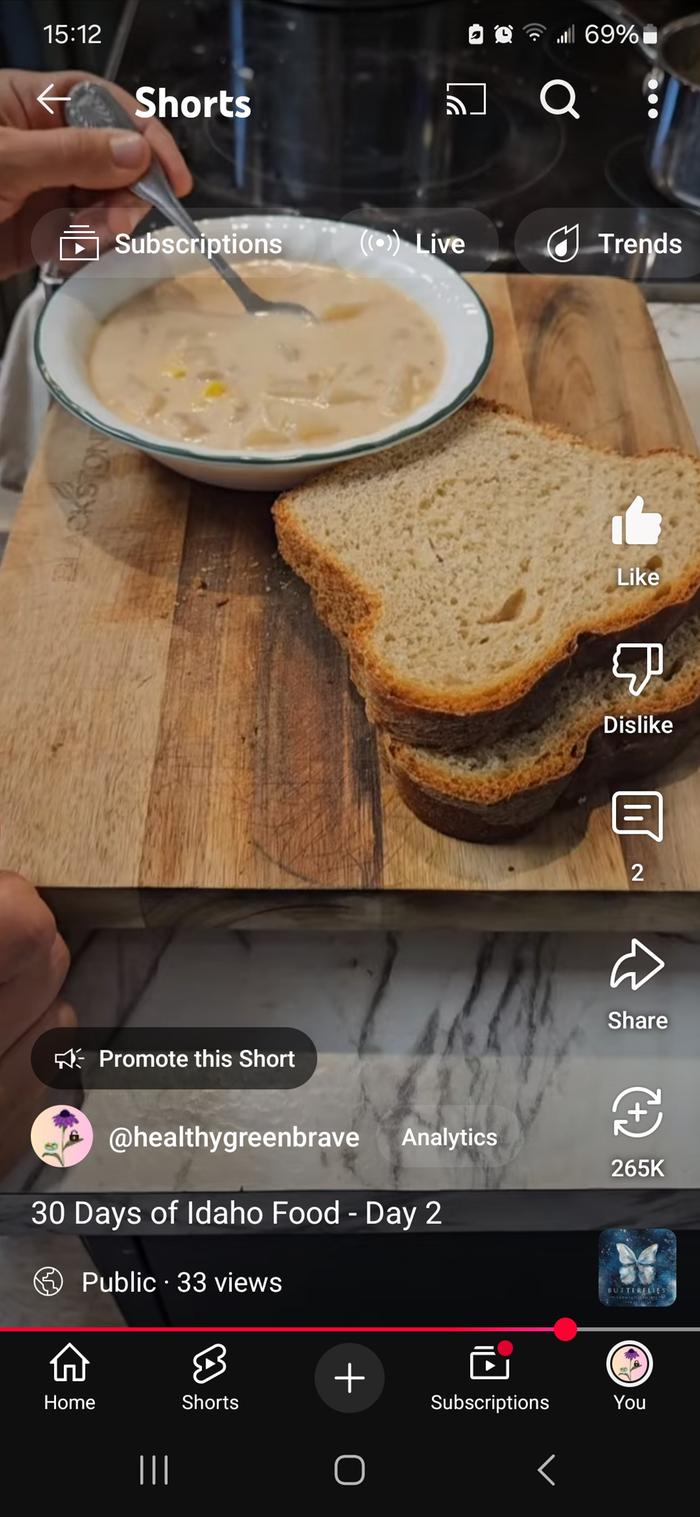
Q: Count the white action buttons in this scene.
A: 5